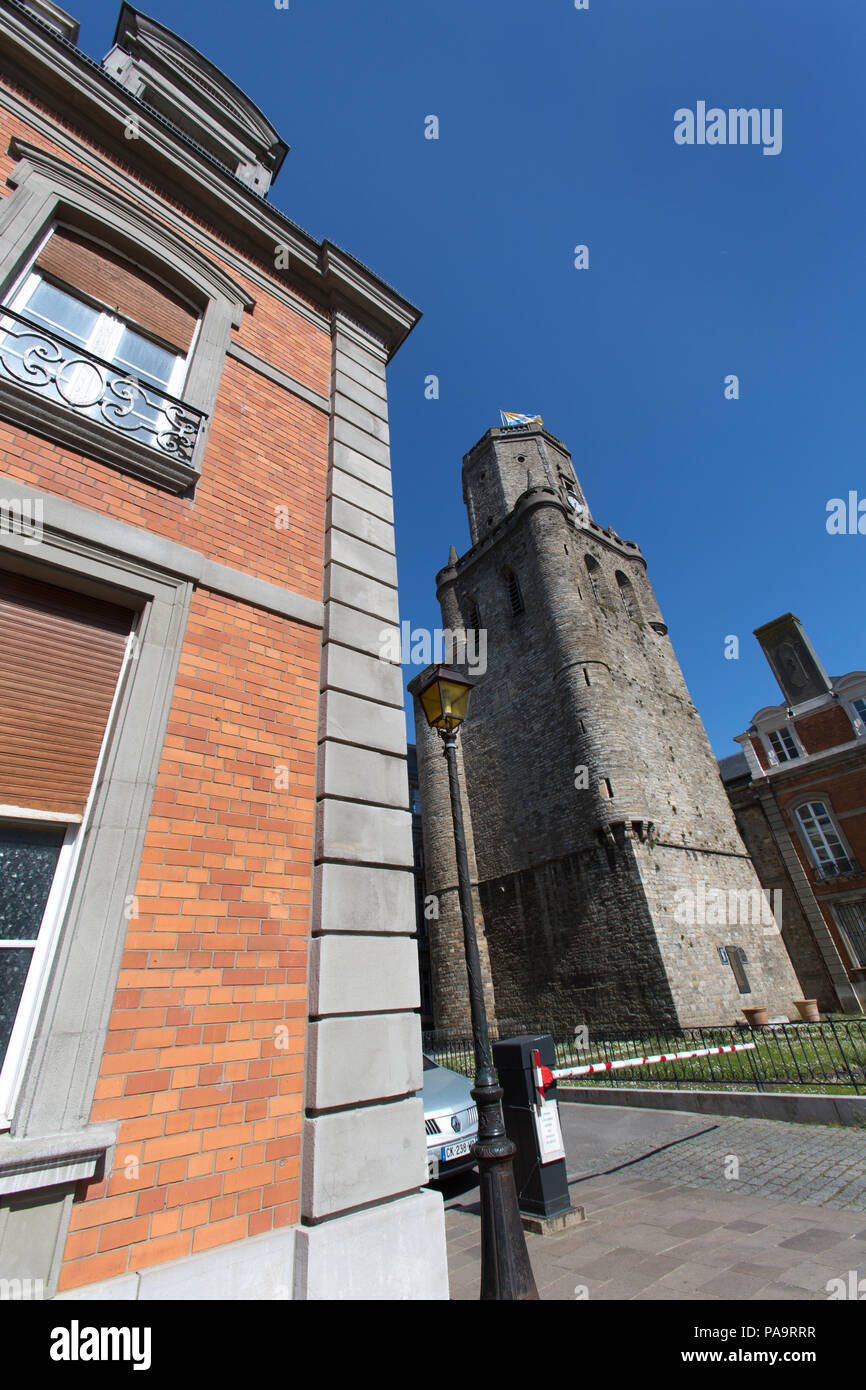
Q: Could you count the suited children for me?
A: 0